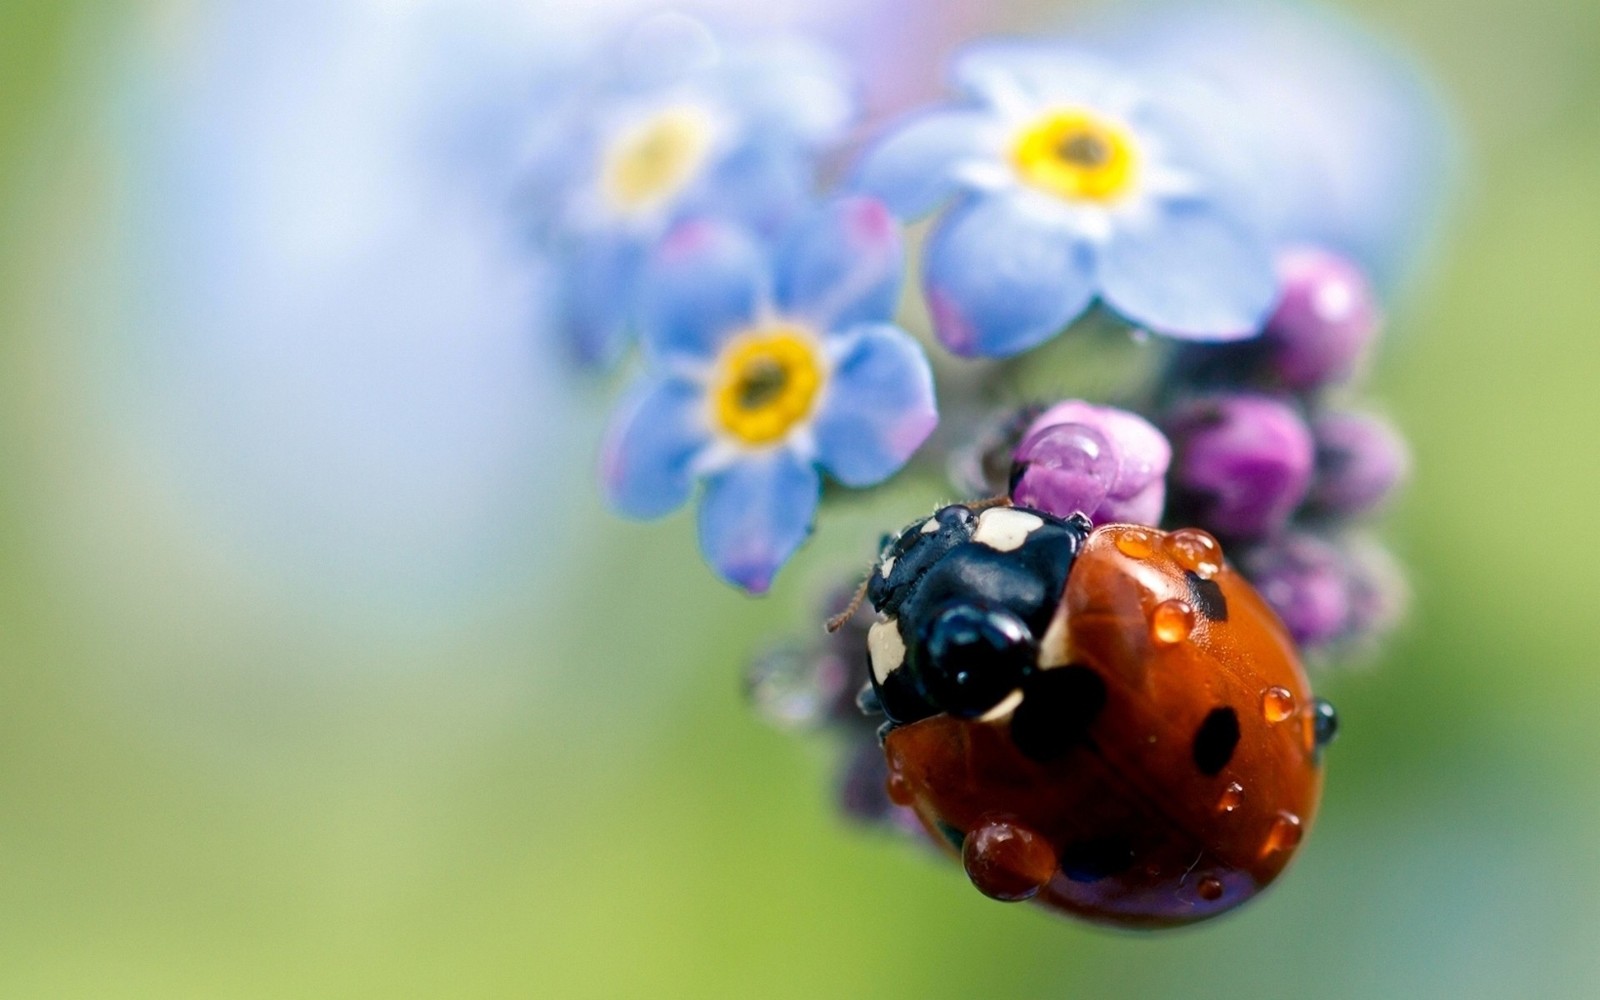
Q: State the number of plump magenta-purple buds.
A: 5